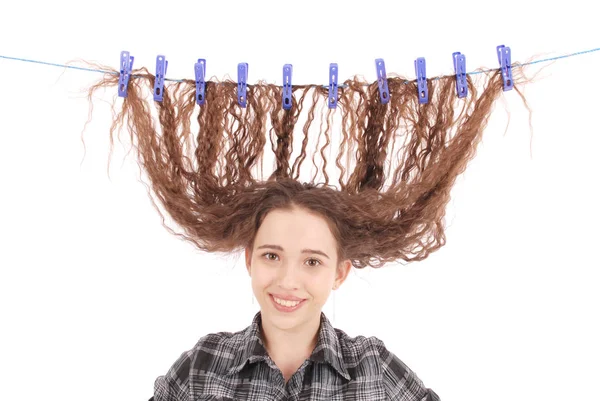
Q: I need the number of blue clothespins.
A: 10